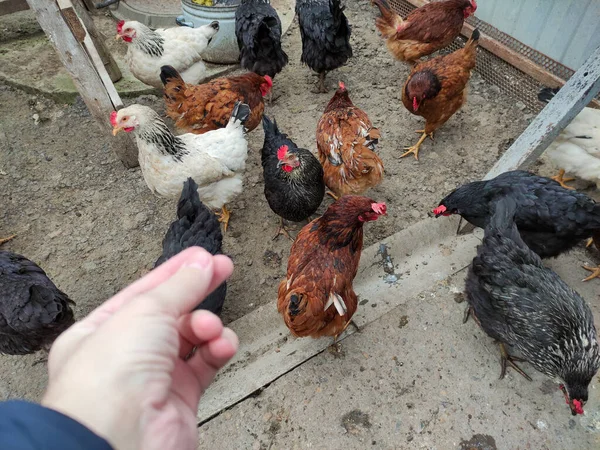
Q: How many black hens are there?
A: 7